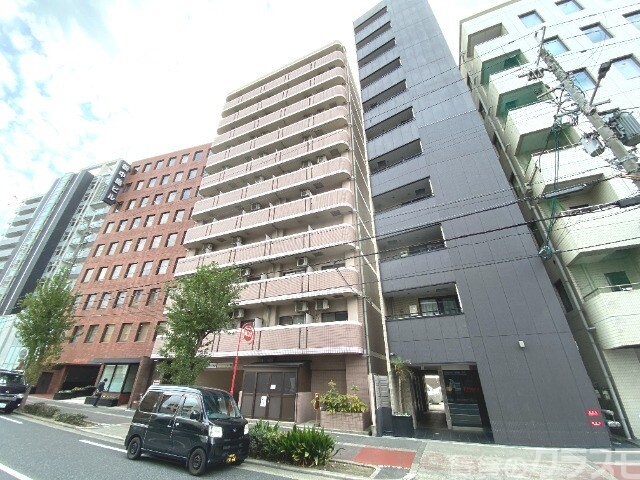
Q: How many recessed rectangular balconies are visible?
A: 10